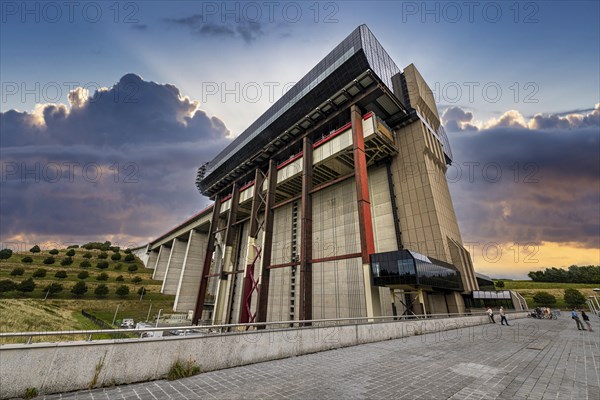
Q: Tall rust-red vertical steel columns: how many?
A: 6